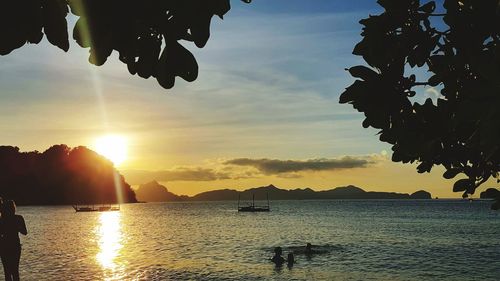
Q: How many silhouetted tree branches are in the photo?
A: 2